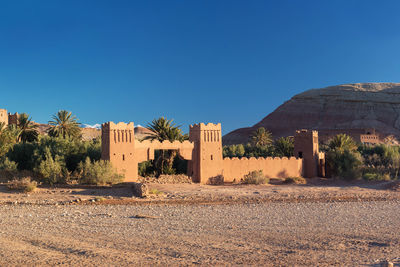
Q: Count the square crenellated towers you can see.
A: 3